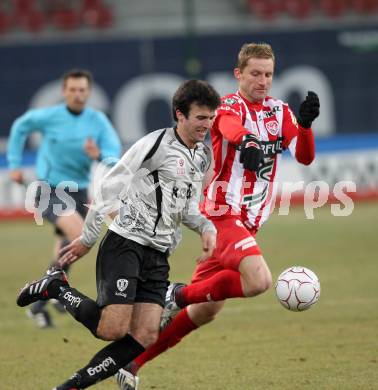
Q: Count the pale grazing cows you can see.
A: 0